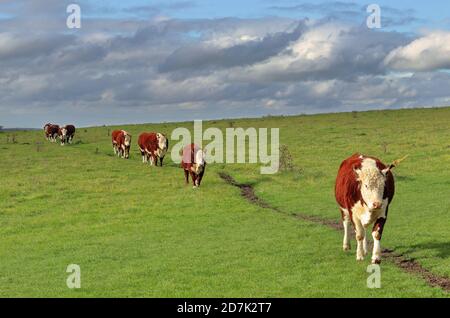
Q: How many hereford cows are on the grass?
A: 6